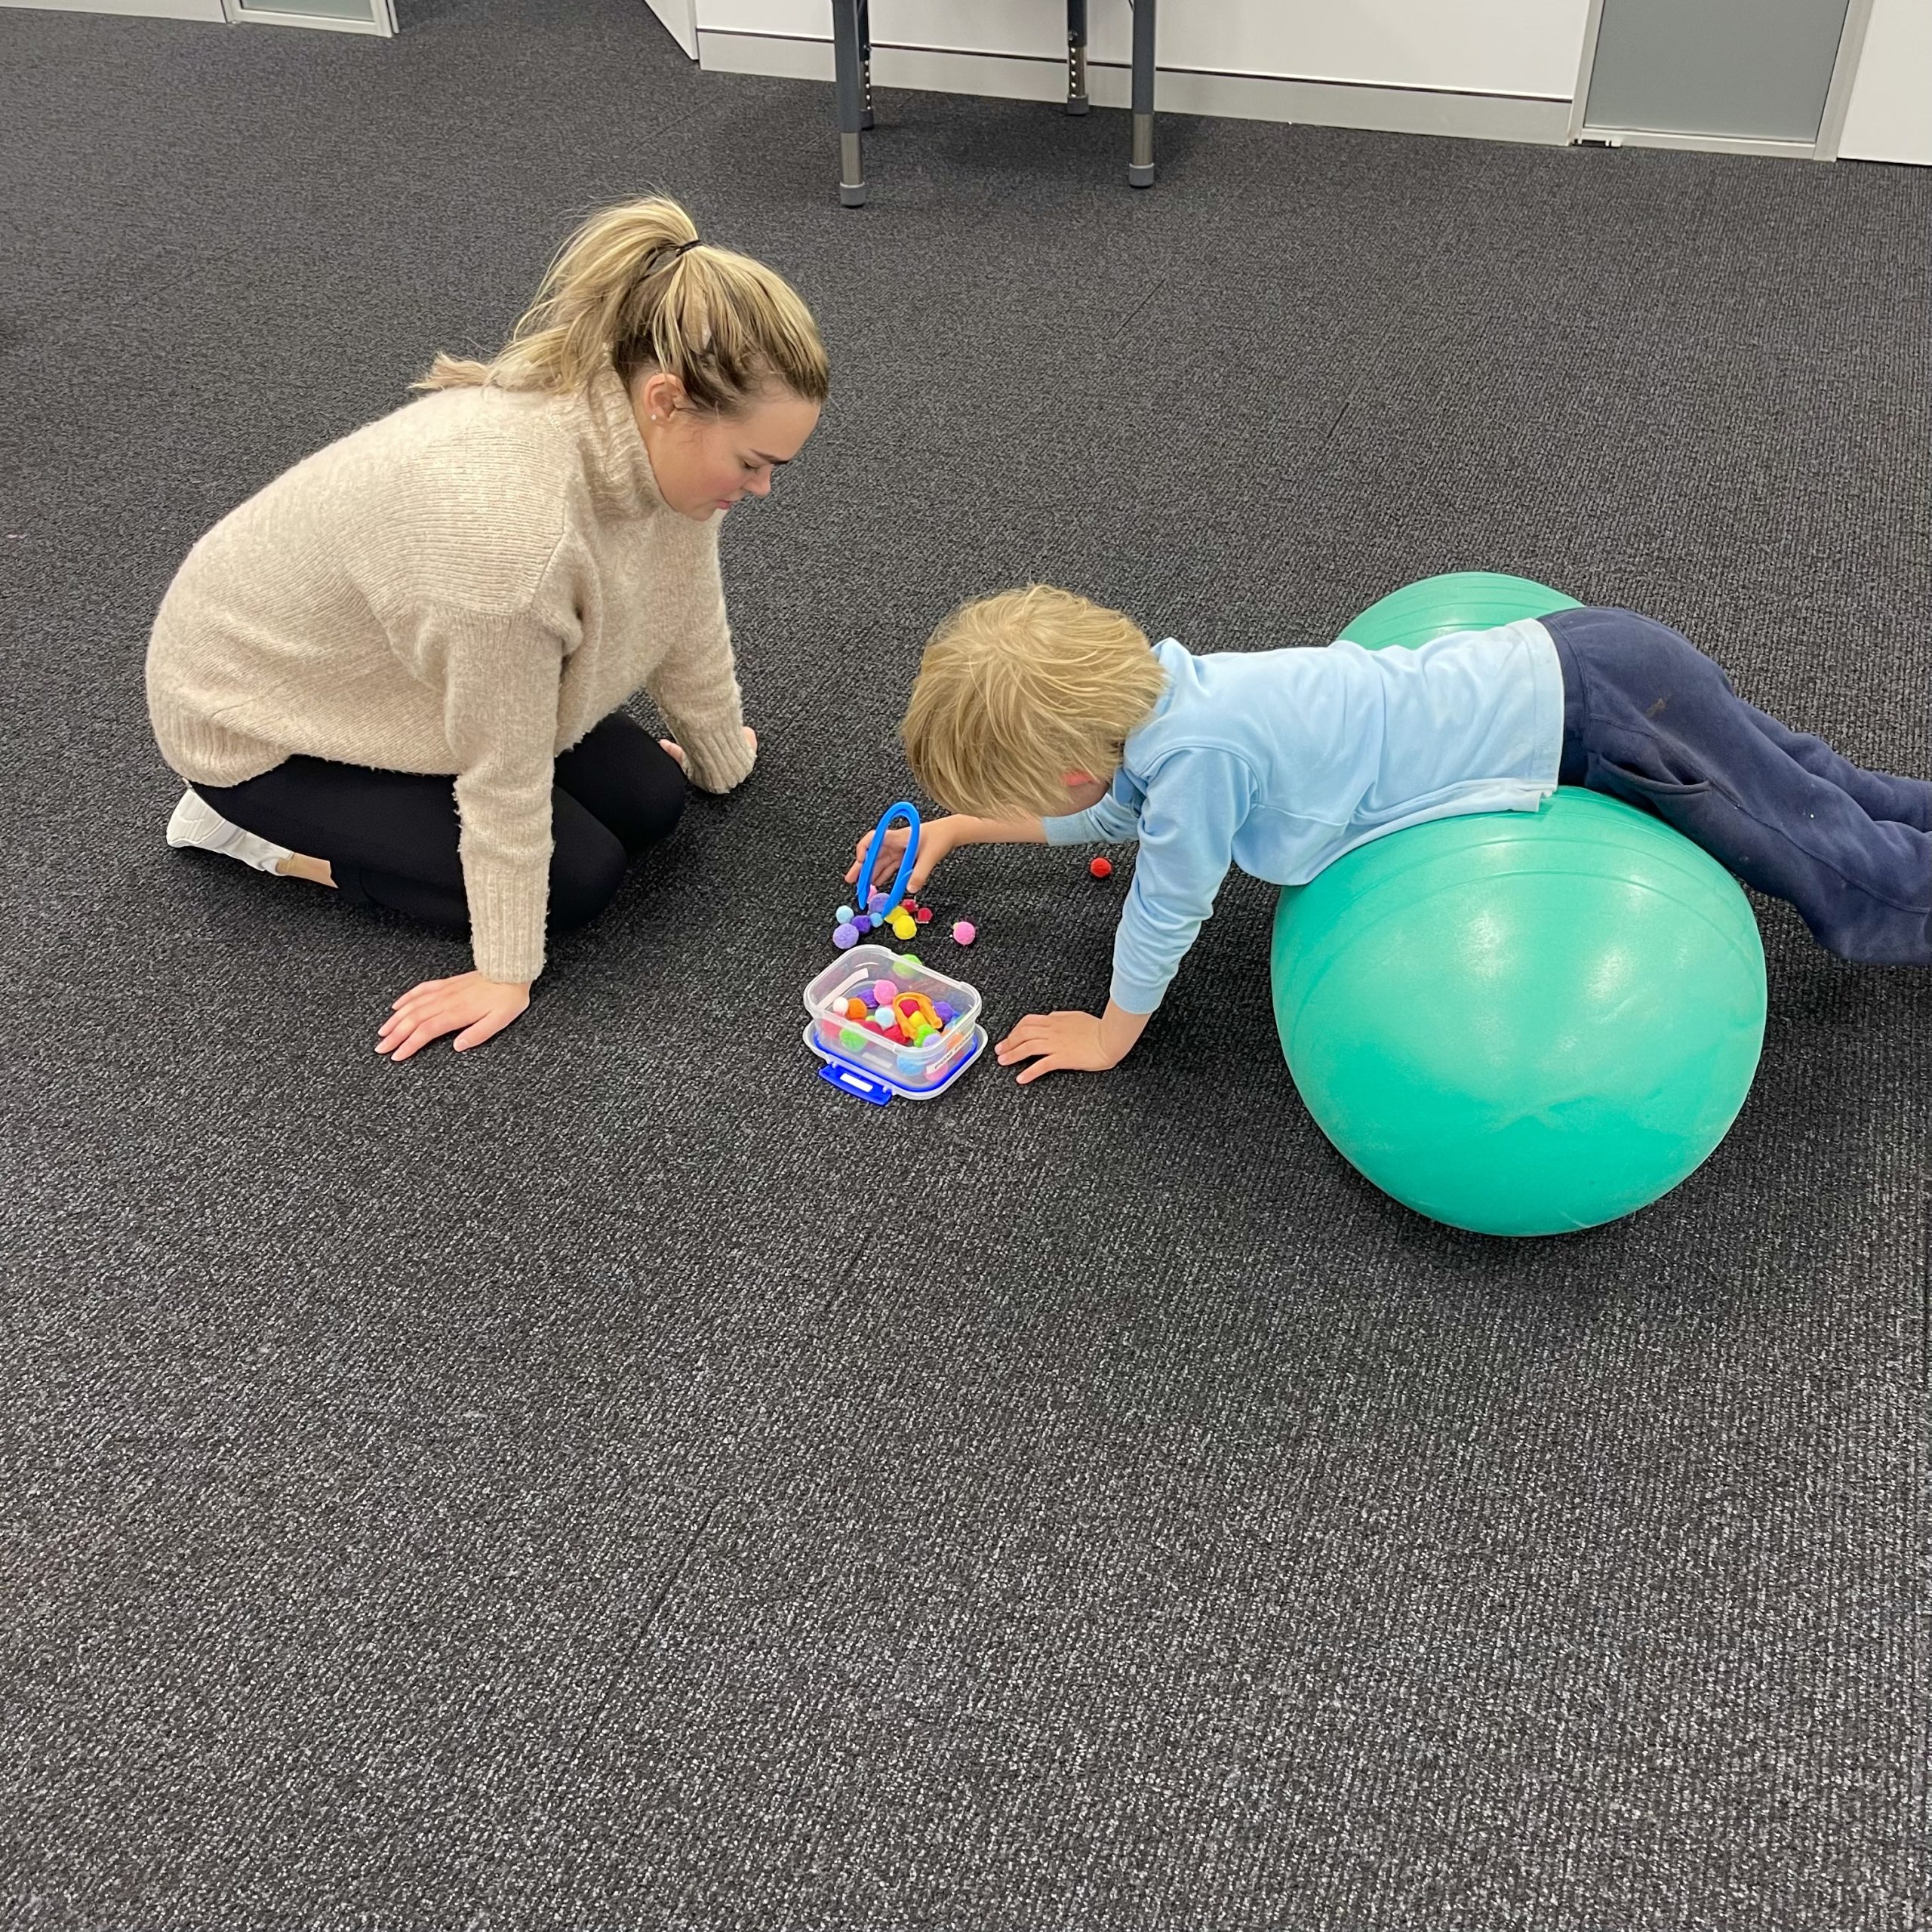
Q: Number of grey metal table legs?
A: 4